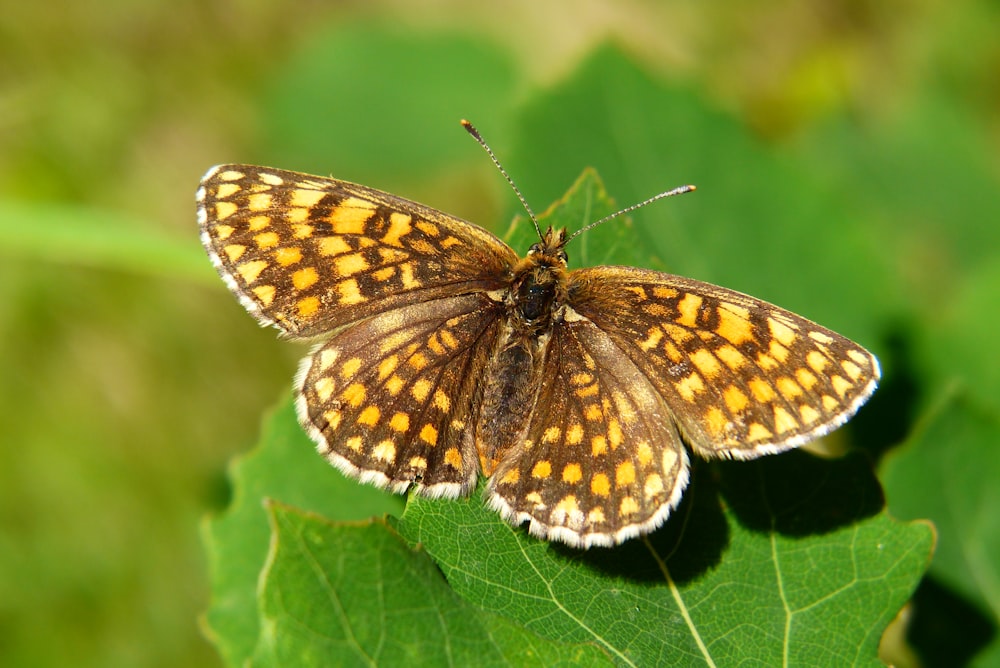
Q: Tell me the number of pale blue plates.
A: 0